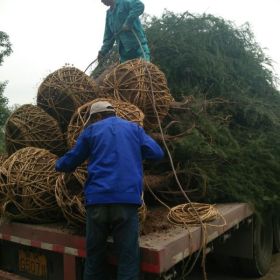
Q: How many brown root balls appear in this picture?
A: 6